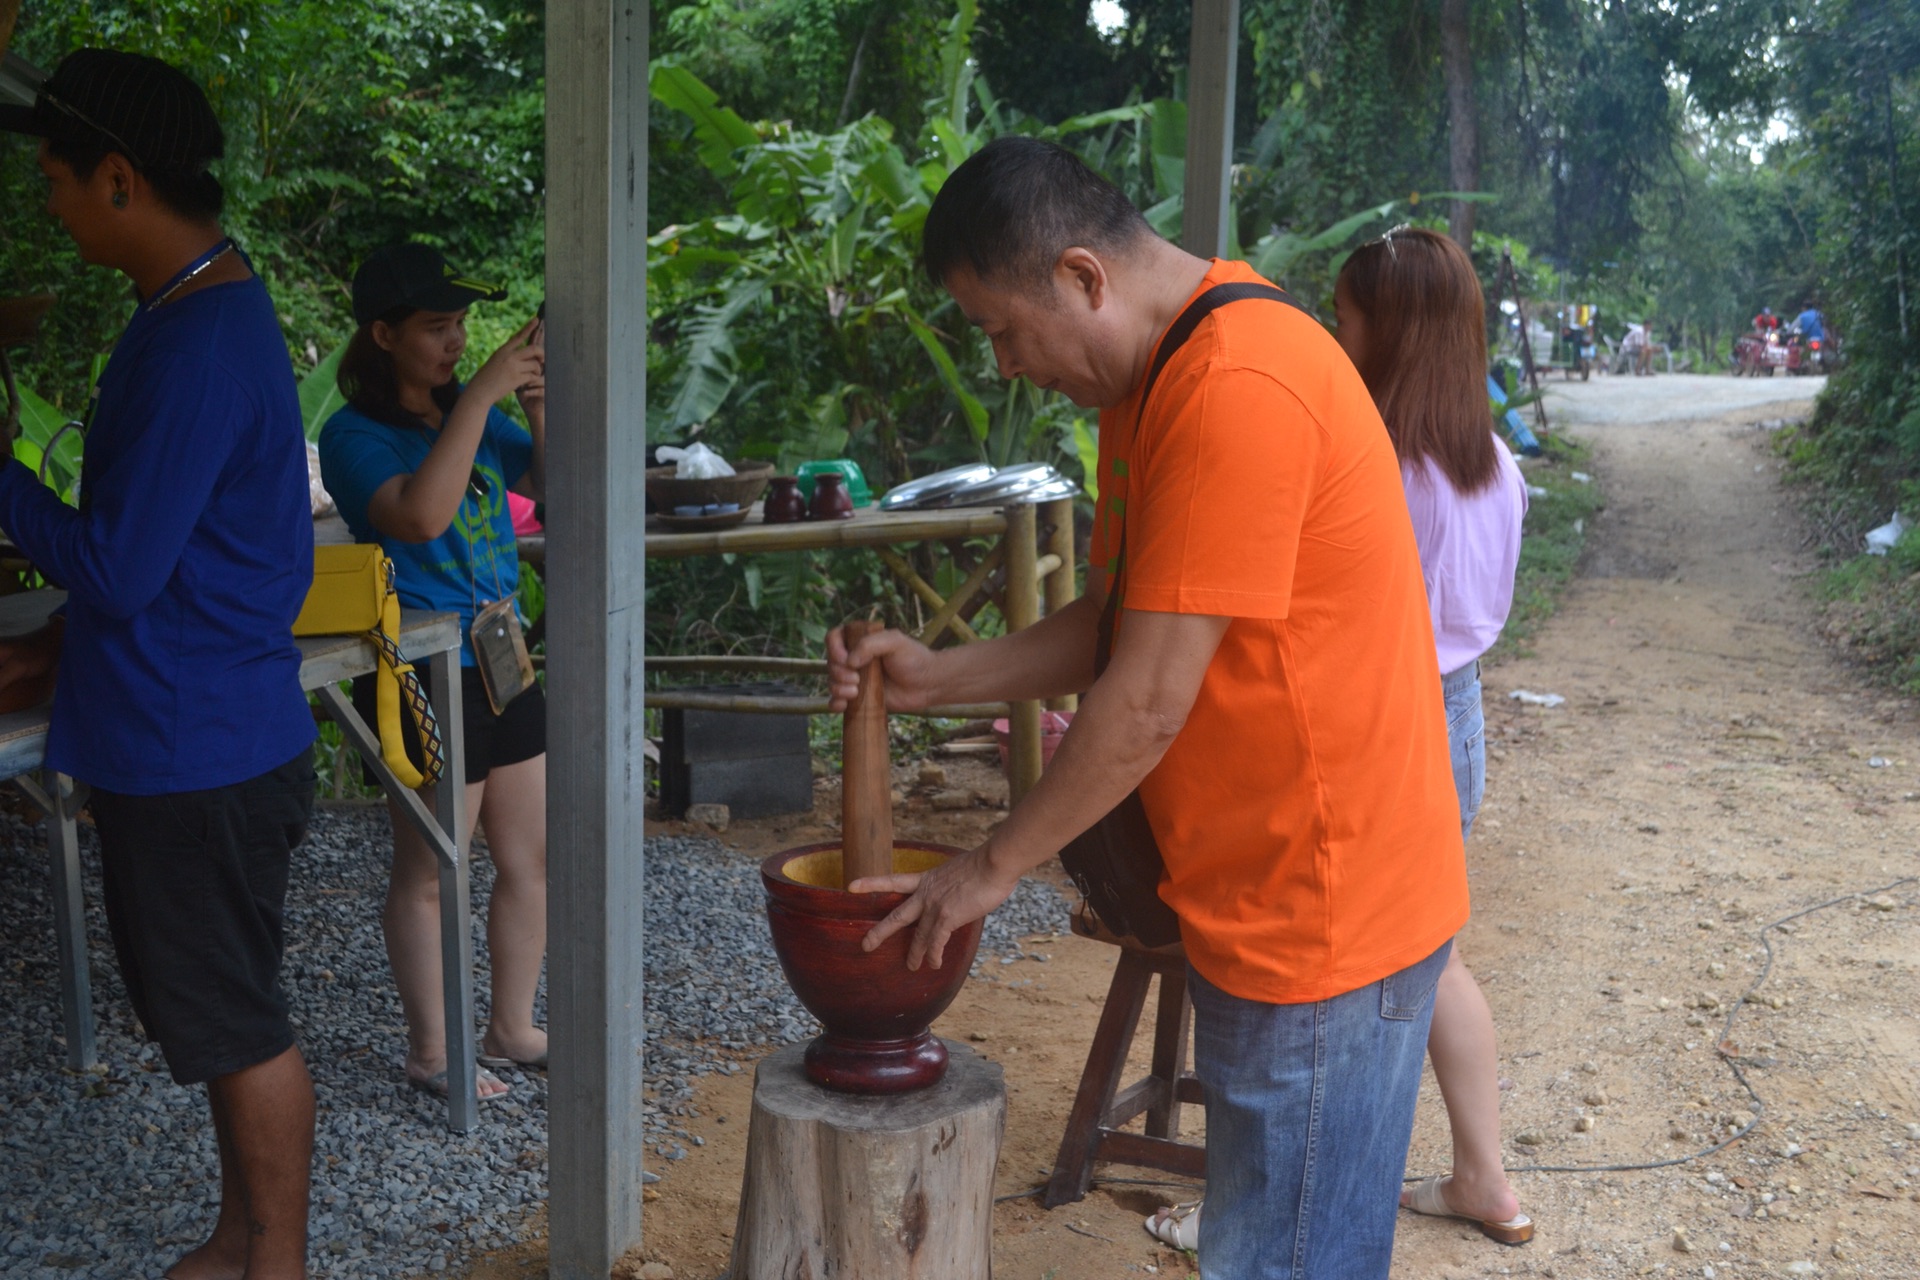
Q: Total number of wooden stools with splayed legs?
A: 1